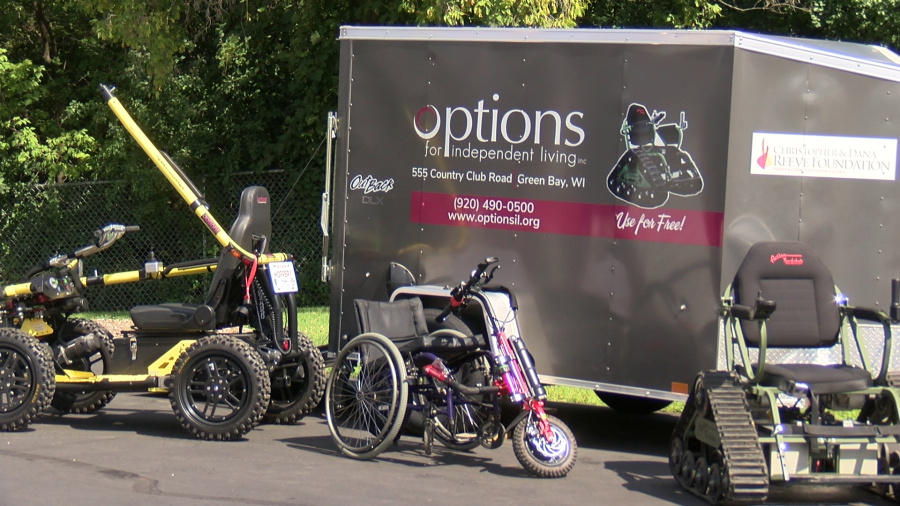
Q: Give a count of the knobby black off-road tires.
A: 5